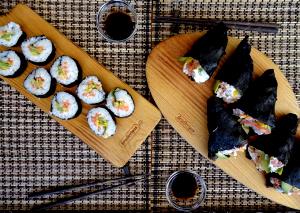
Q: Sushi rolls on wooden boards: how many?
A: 15